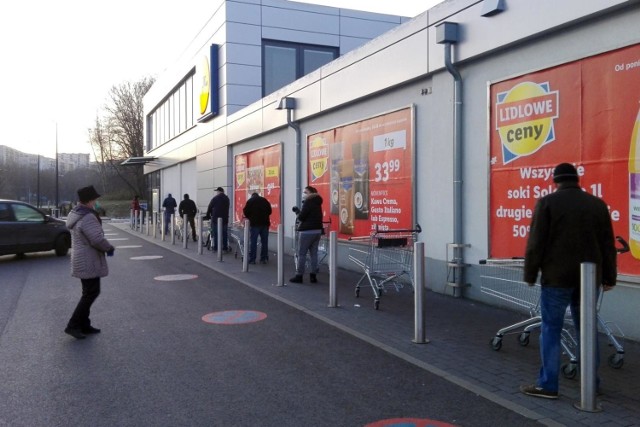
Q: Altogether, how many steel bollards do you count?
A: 15